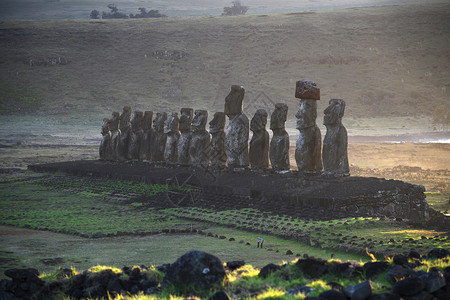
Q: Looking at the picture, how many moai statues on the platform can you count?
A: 15